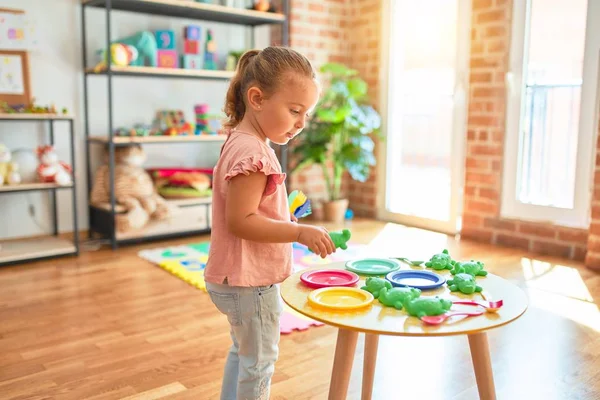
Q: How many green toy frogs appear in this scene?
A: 7